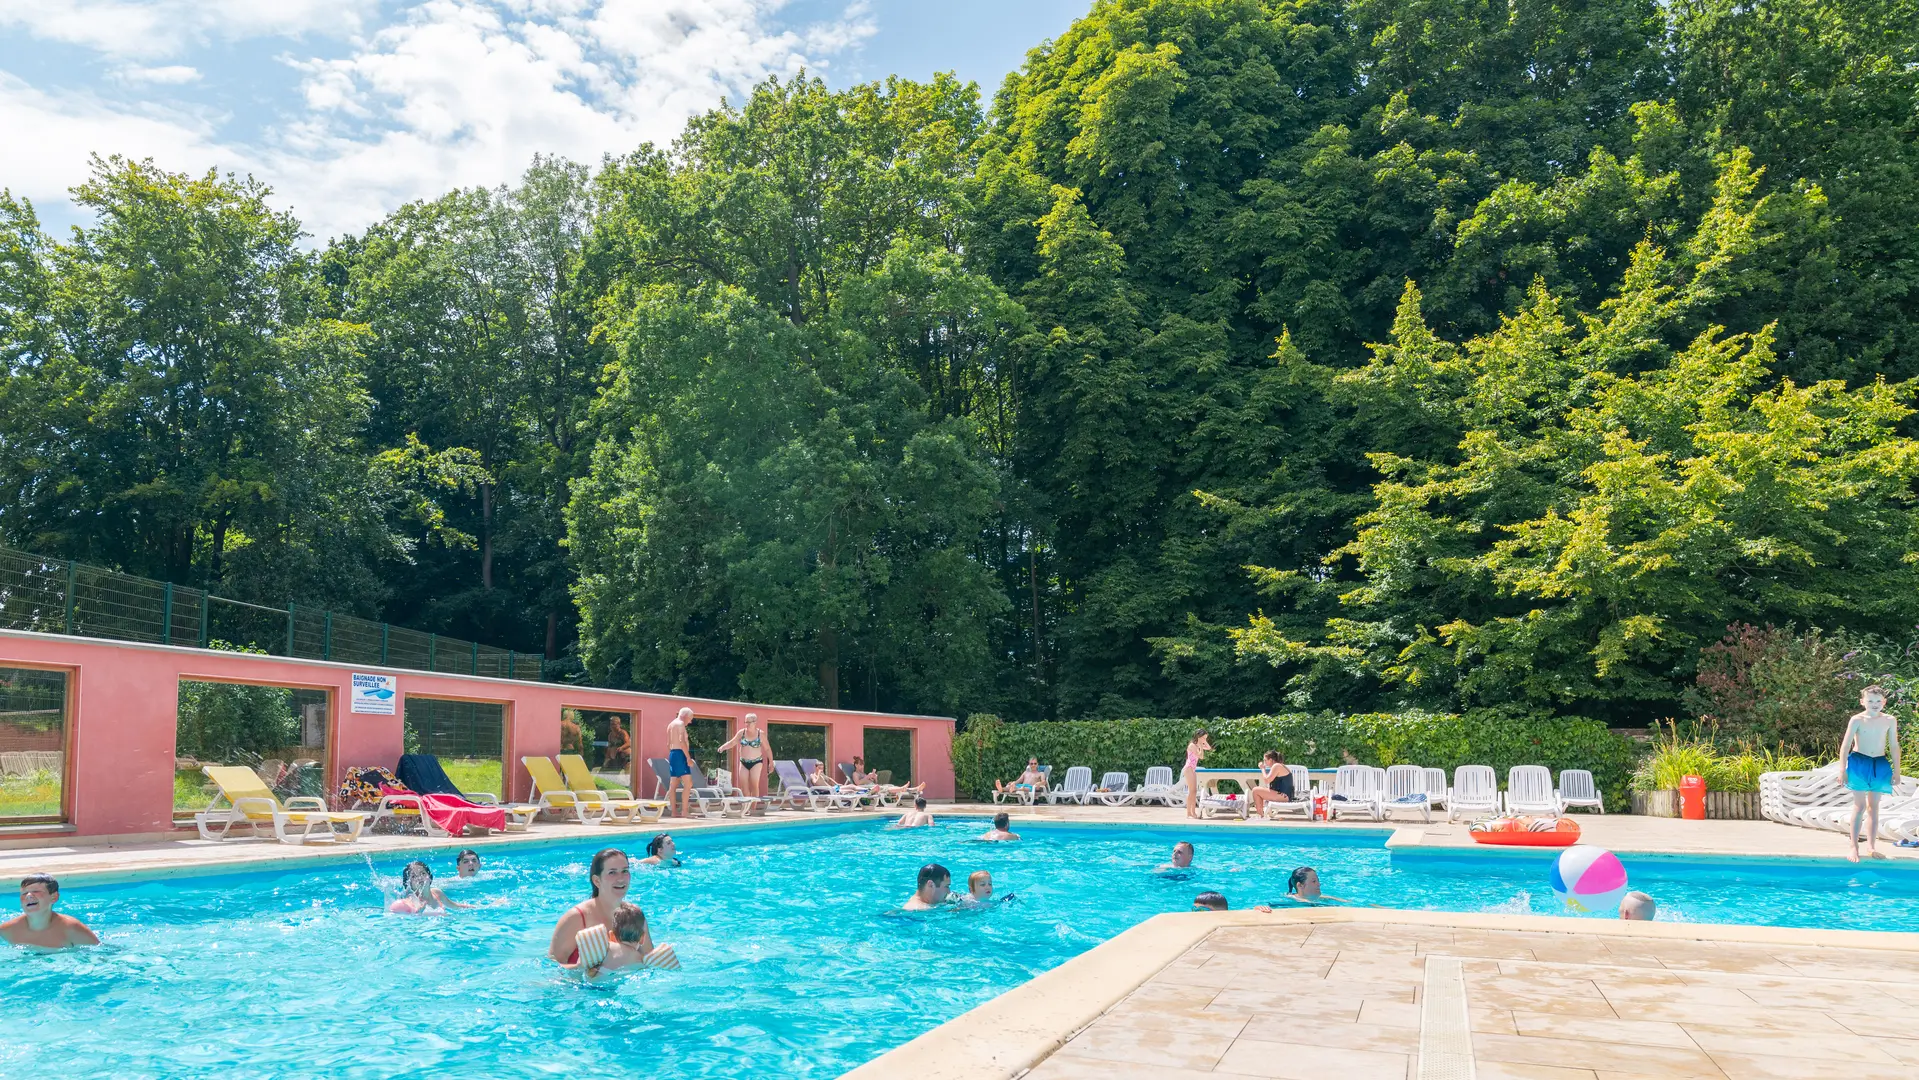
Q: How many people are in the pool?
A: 14